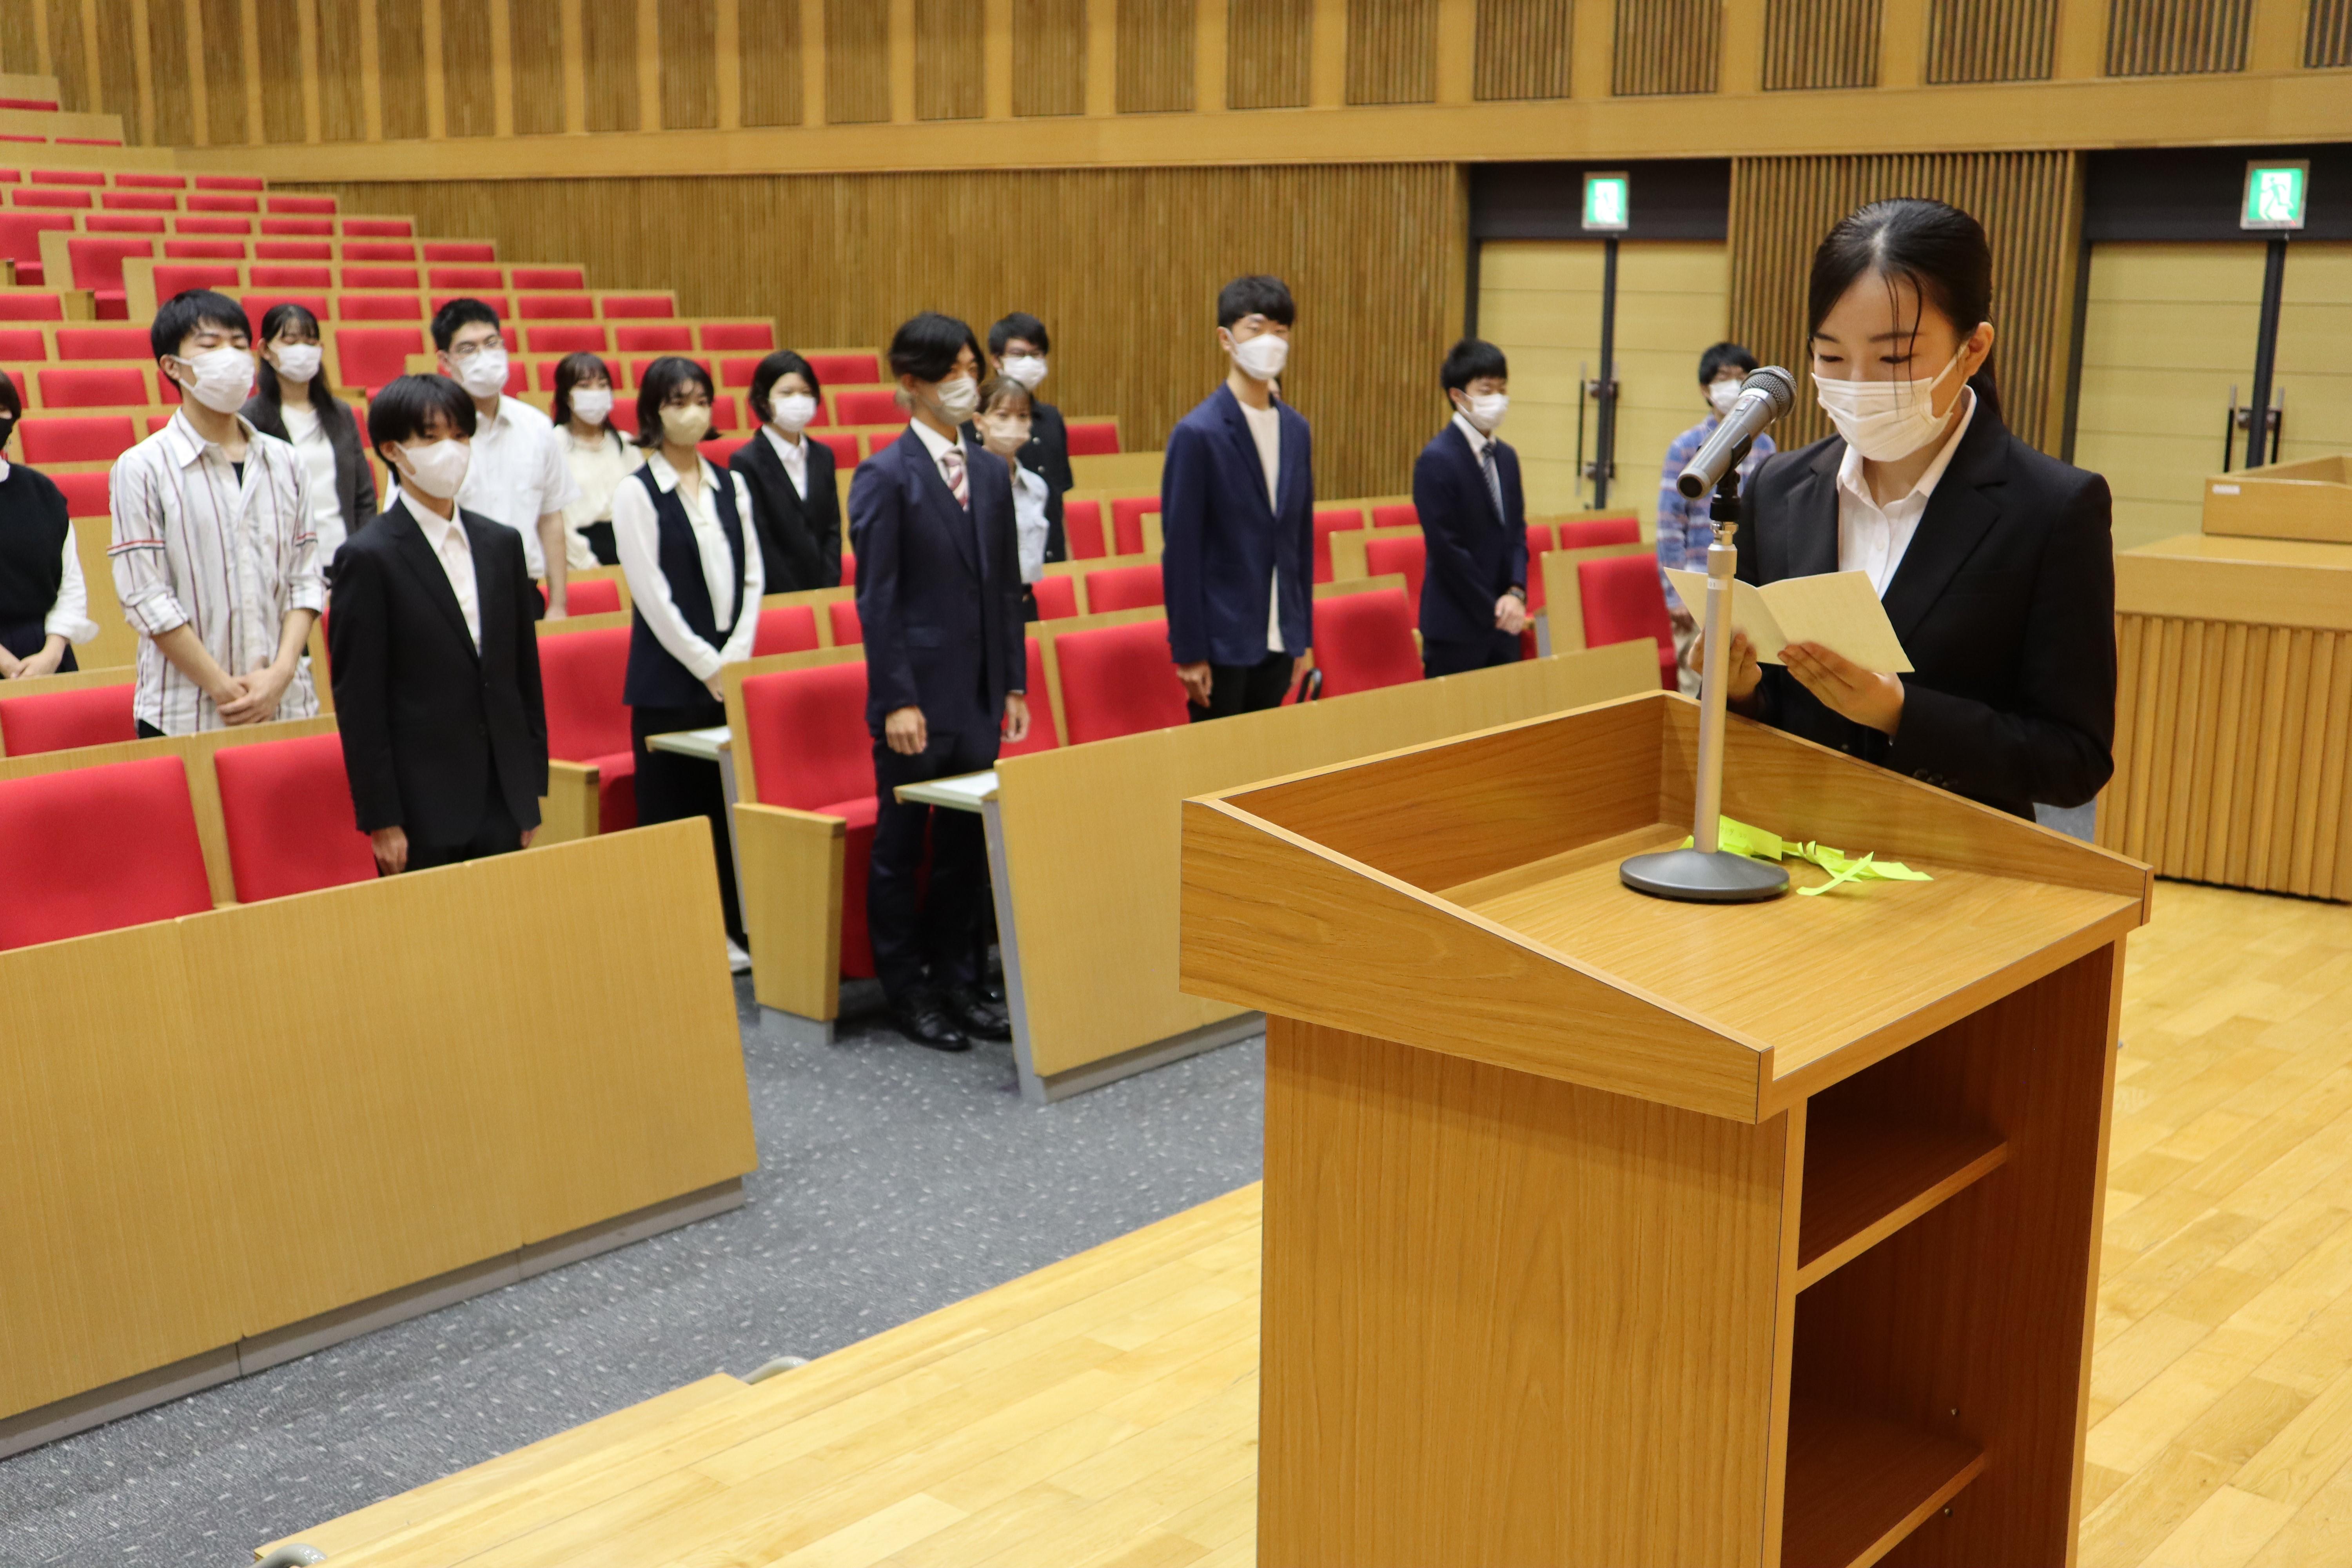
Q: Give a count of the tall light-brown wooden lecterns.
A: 1